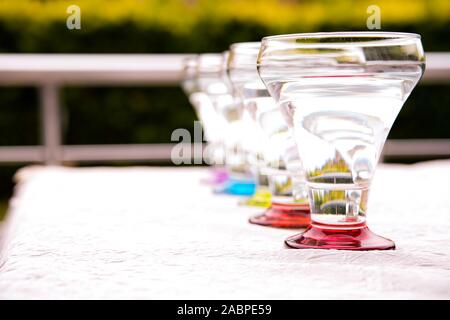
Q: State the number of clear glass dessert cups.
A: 5